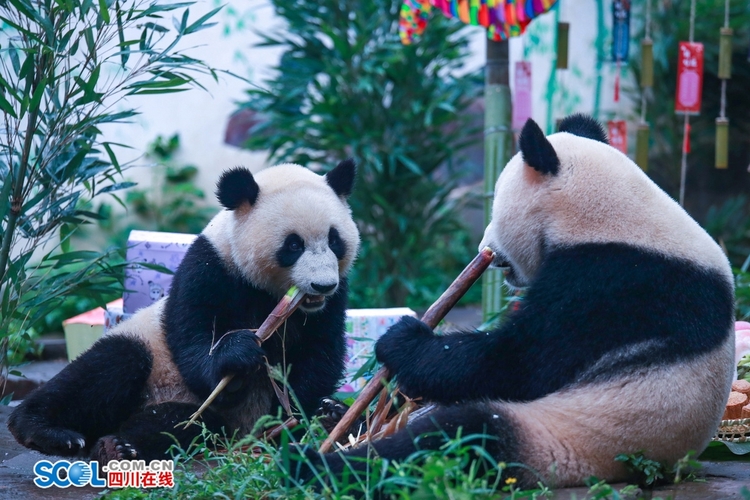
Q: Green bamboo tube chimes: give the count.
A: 5